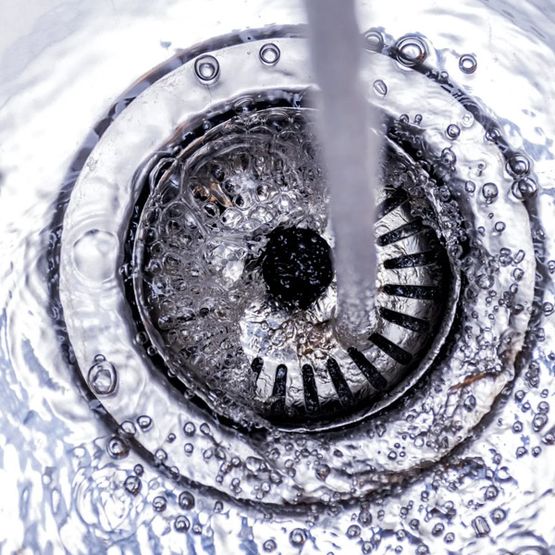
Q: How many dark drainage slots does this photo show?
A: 11